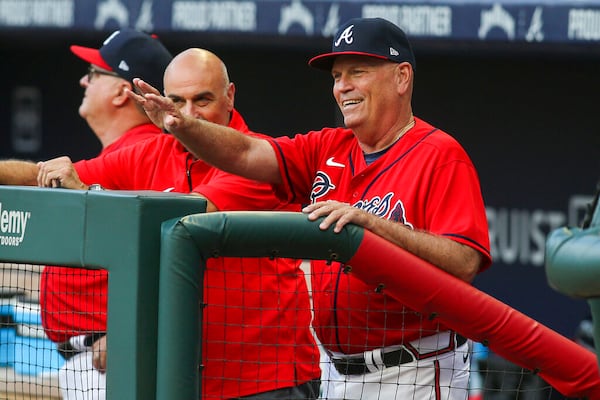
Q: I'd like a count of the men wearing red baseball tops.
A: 3